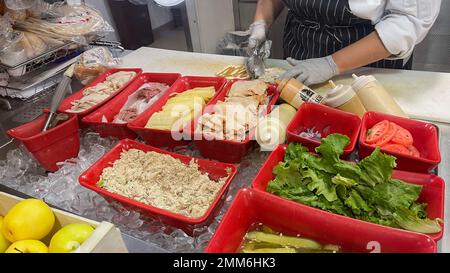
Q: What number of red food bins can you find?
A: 10